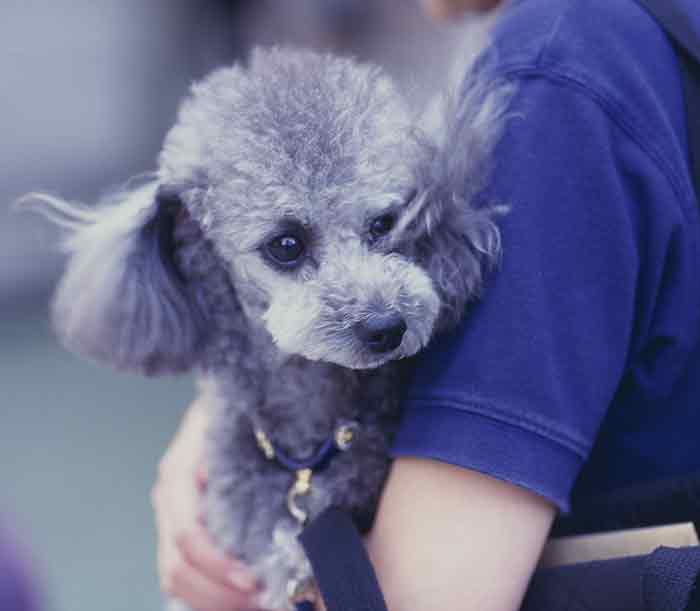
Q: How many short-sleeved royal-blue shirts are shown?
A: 1